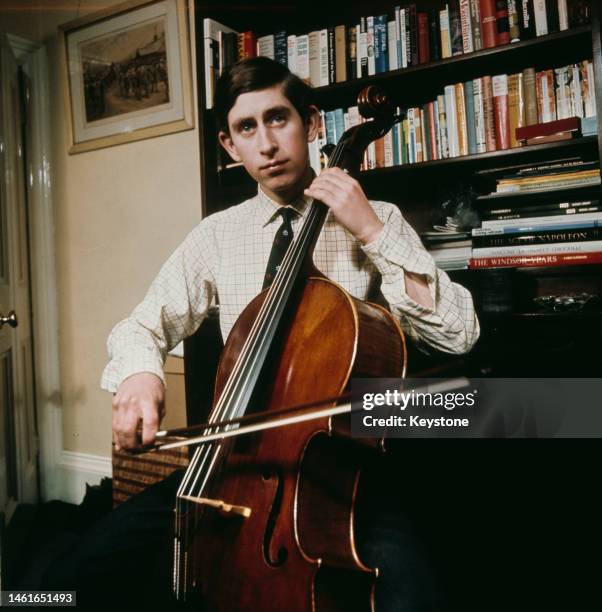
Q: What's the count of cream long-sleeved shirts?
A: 1